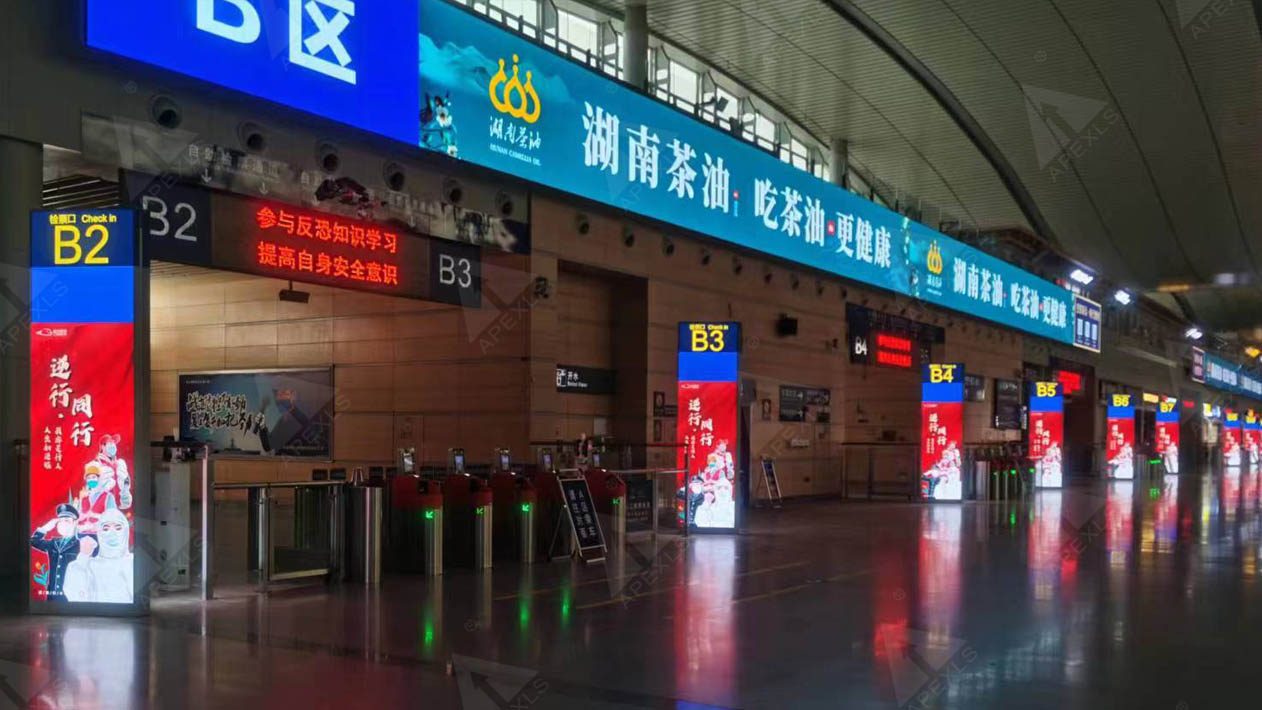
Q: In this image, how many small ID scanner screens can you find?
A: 5